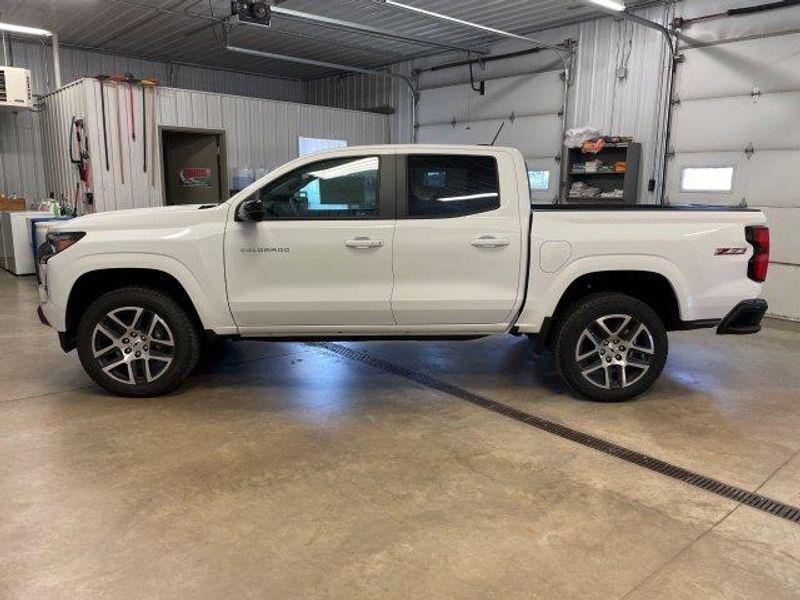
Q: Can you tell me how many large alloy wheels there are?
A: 2